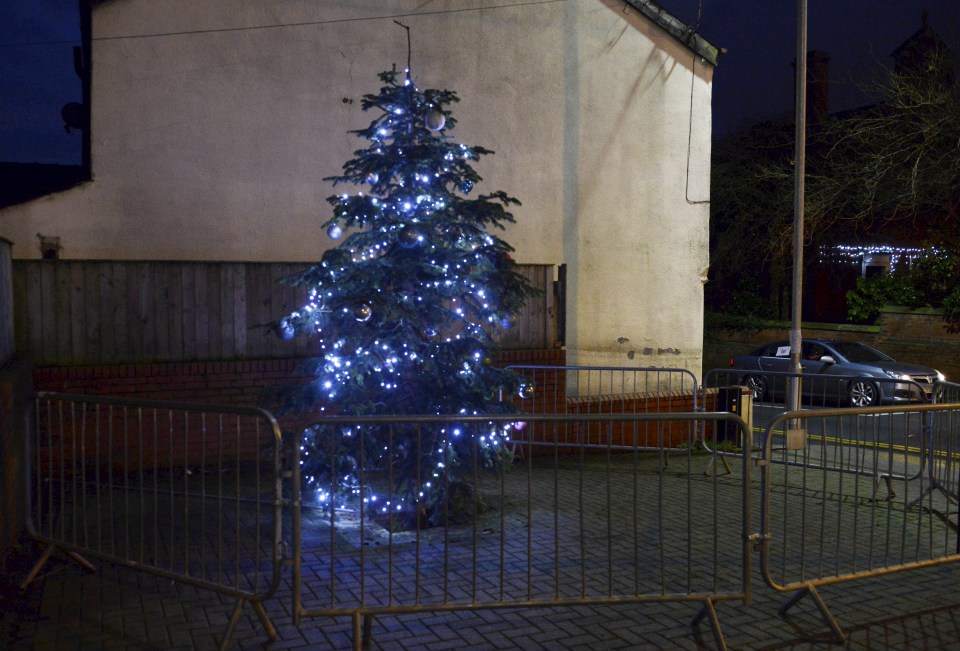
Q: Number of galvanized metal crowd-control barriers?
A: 6